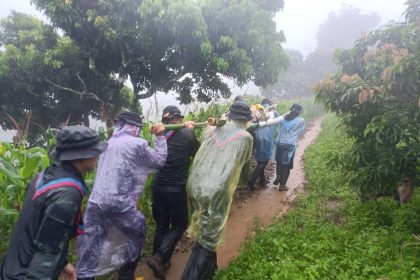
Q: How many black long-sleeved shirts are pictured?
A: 2